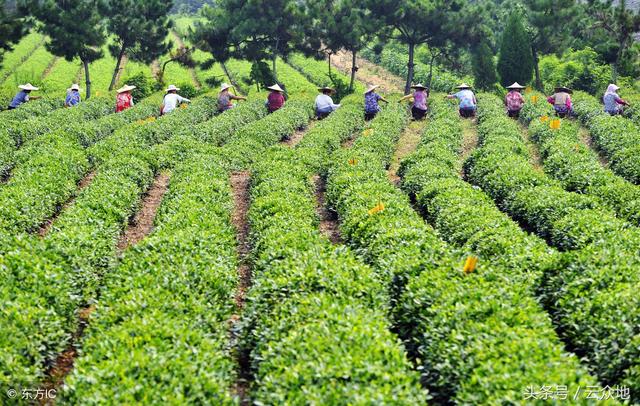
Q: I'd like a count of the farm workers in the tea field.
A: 13